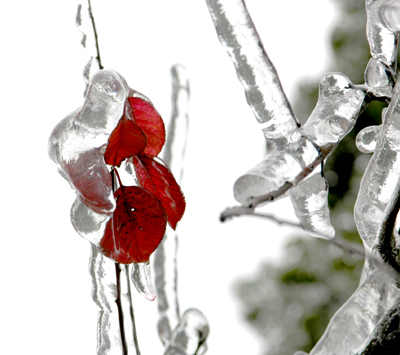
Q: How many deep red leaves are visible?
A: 4